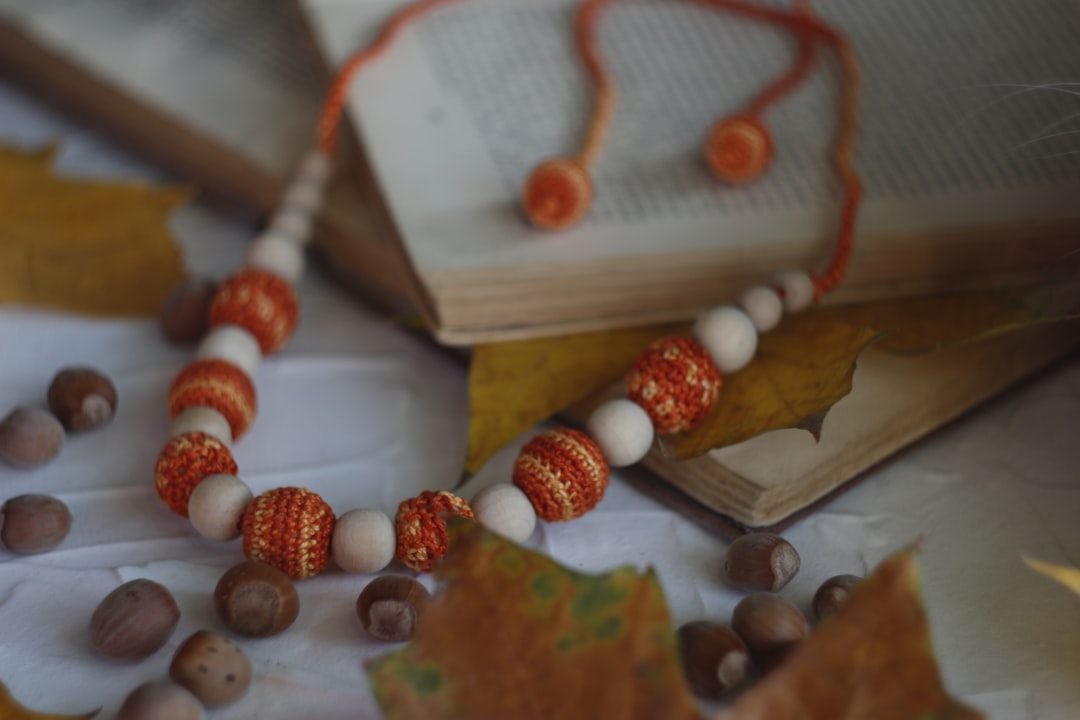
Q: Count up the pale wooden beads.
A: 13